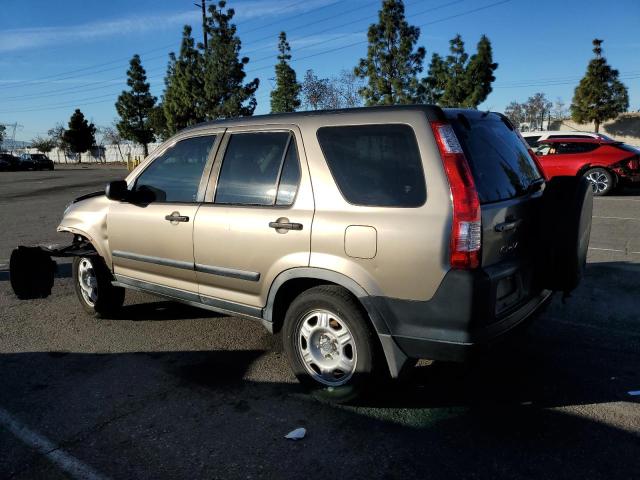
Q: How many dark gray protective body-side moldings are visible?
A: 2